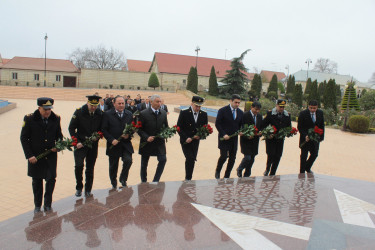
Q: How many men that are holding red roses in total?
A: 9